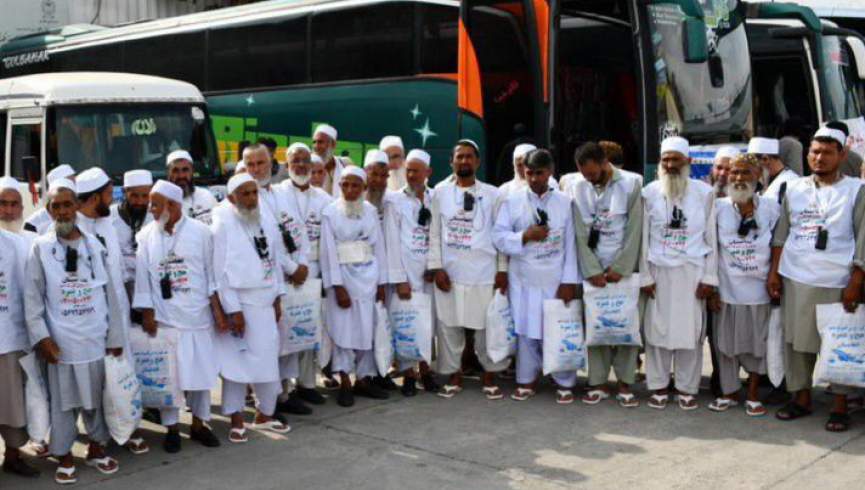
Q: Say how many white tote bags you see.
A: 12